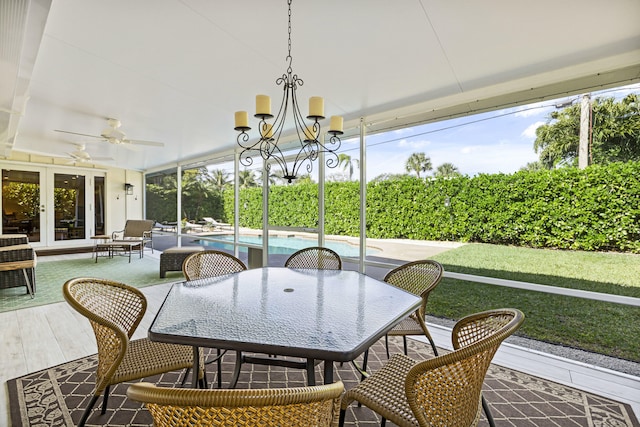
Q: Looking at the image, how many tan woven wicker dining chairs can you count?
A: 6